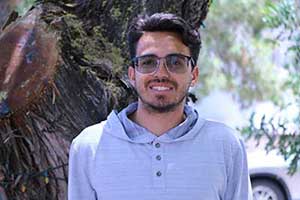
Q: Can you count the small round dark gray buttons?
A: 3